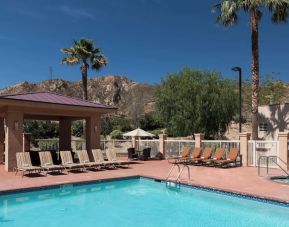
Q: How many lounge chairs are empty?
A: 11